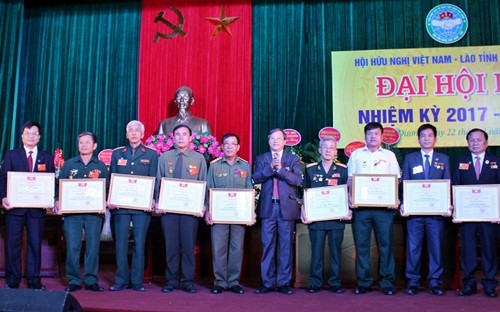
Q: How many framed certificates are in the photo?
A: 9